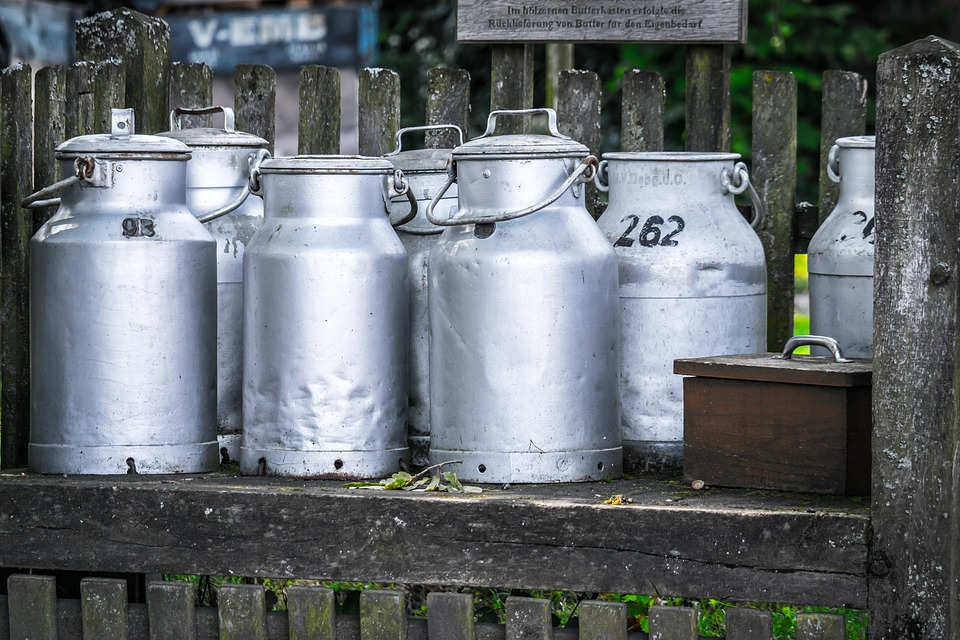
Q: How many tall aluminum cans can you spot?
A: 7